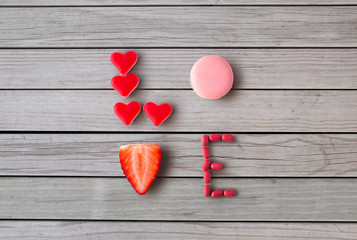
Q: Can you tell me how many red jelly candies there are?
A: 4